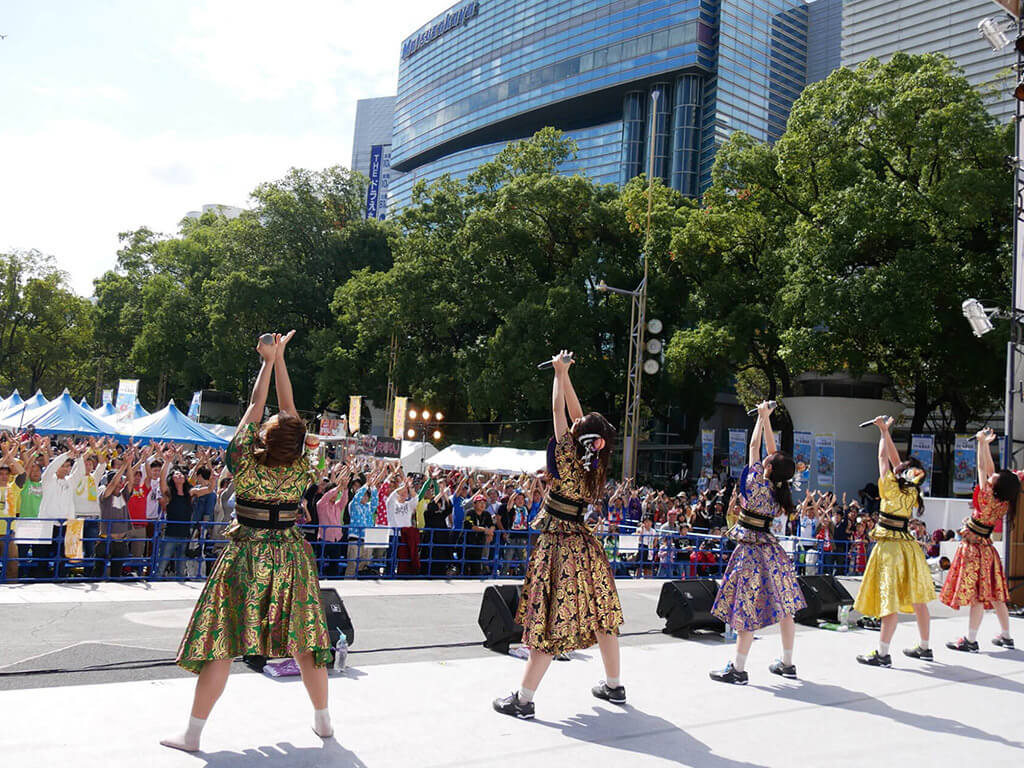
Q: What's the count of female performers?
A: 5